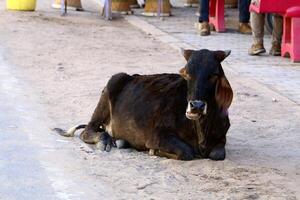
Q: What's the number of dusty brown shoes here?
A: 4